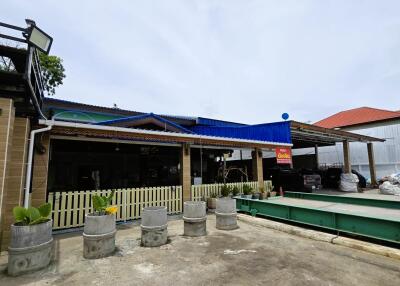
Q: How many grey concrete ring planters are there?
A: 5